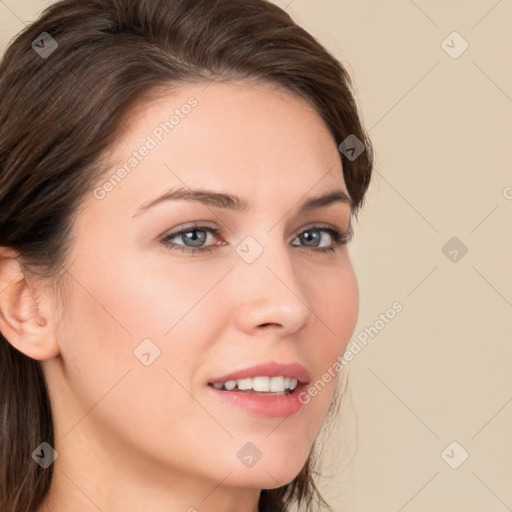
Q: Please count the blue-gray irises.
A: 2